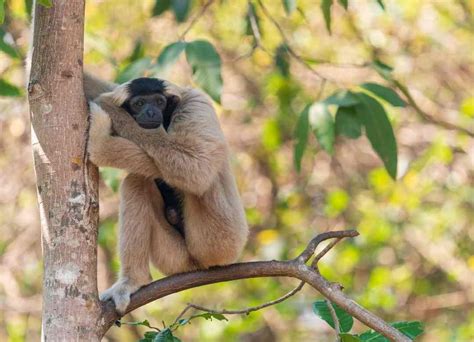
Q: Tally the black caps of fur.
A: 1